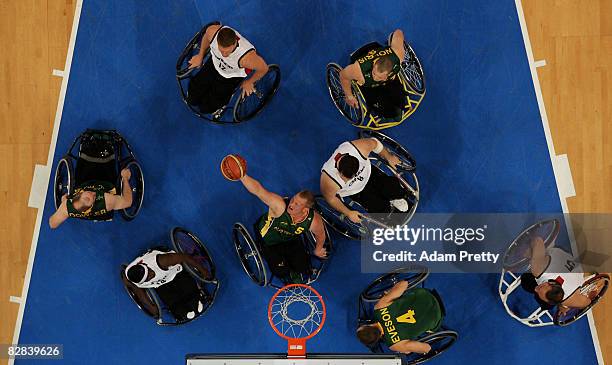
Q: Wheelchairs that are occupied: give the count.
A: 8